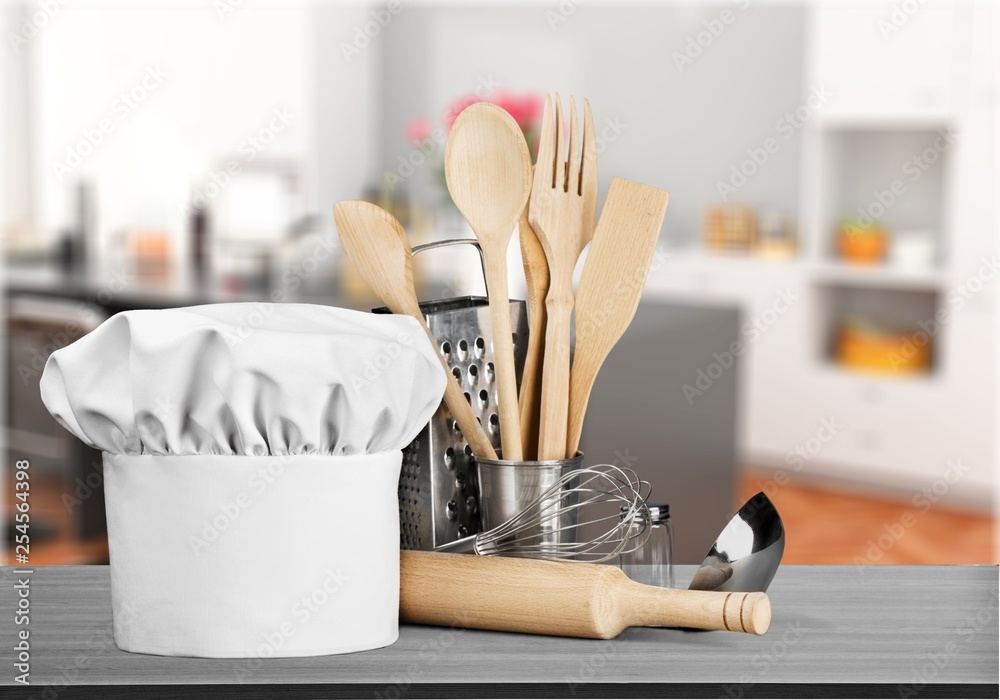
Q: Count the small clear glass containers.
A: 1